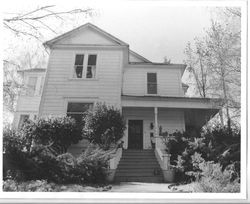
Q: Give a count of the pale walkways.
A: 1